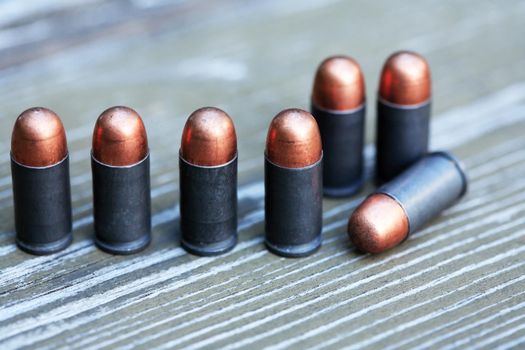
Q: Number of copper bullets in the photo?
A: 7